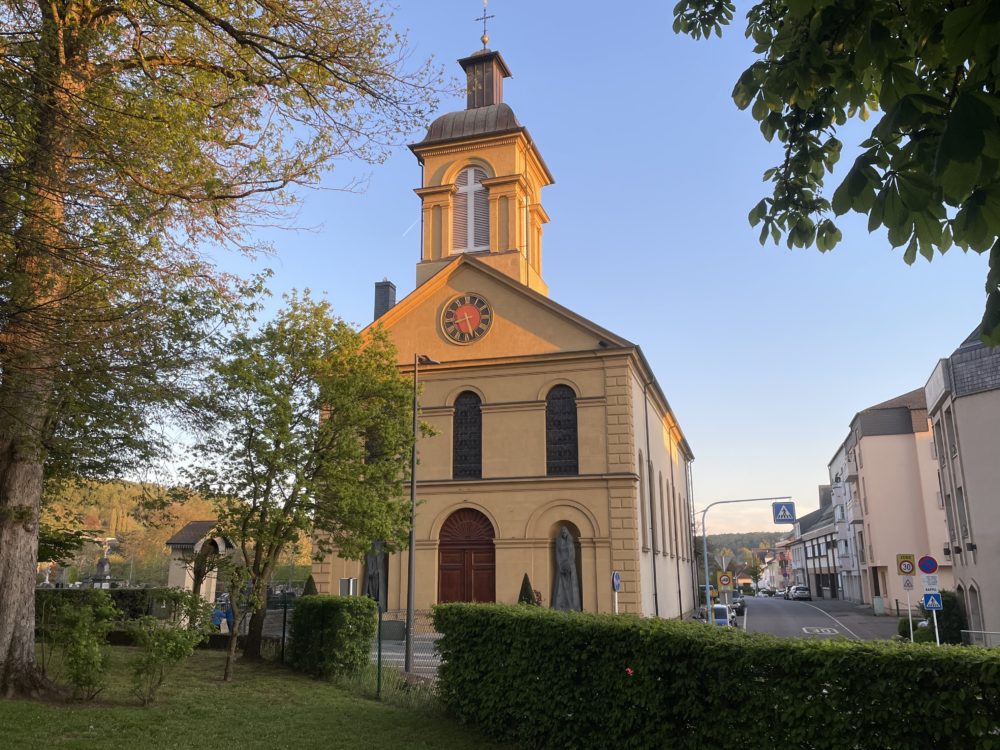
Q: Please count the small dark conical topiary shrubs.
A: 2